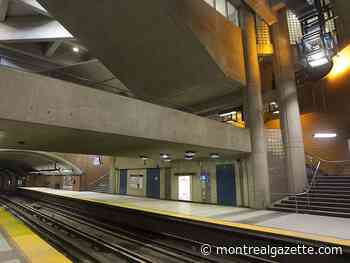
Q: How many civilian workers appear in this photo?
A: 0